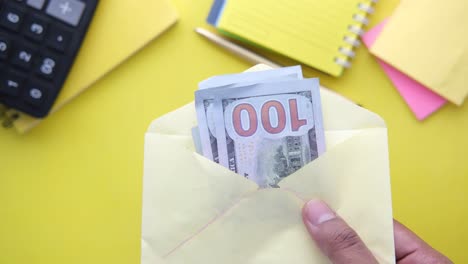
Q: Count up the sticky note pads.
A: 2